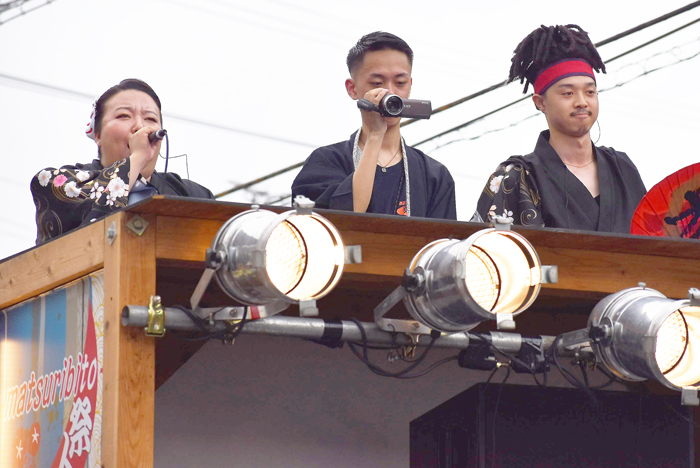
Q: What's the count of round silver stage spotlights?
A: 3